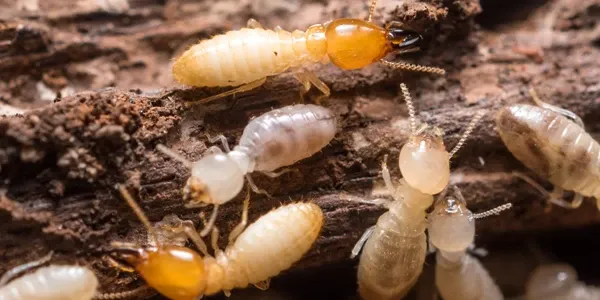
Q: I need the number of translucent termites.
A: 6